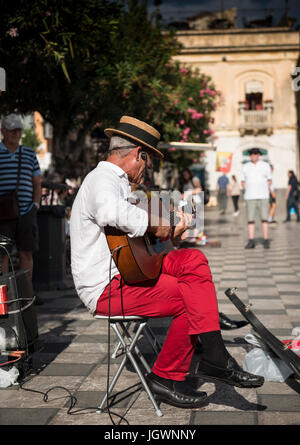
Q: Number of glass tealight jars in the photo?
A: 0